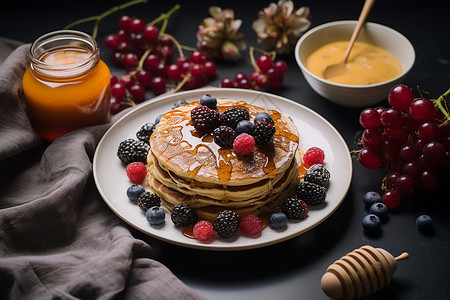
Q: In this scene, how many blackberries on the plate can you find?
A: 12